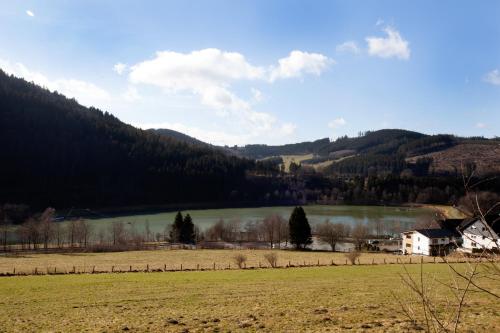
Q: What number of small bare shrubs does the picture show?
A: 3